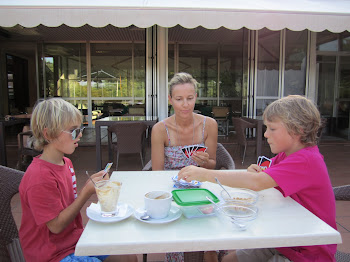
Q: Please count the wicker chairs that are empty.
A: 2